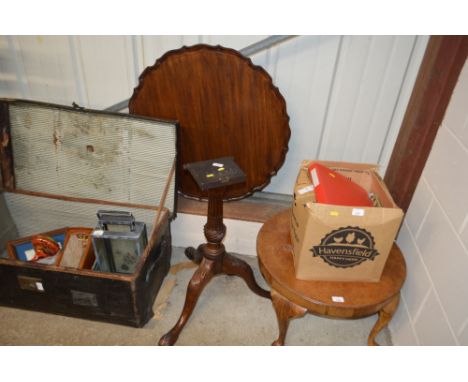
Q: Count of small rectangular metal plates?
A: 2